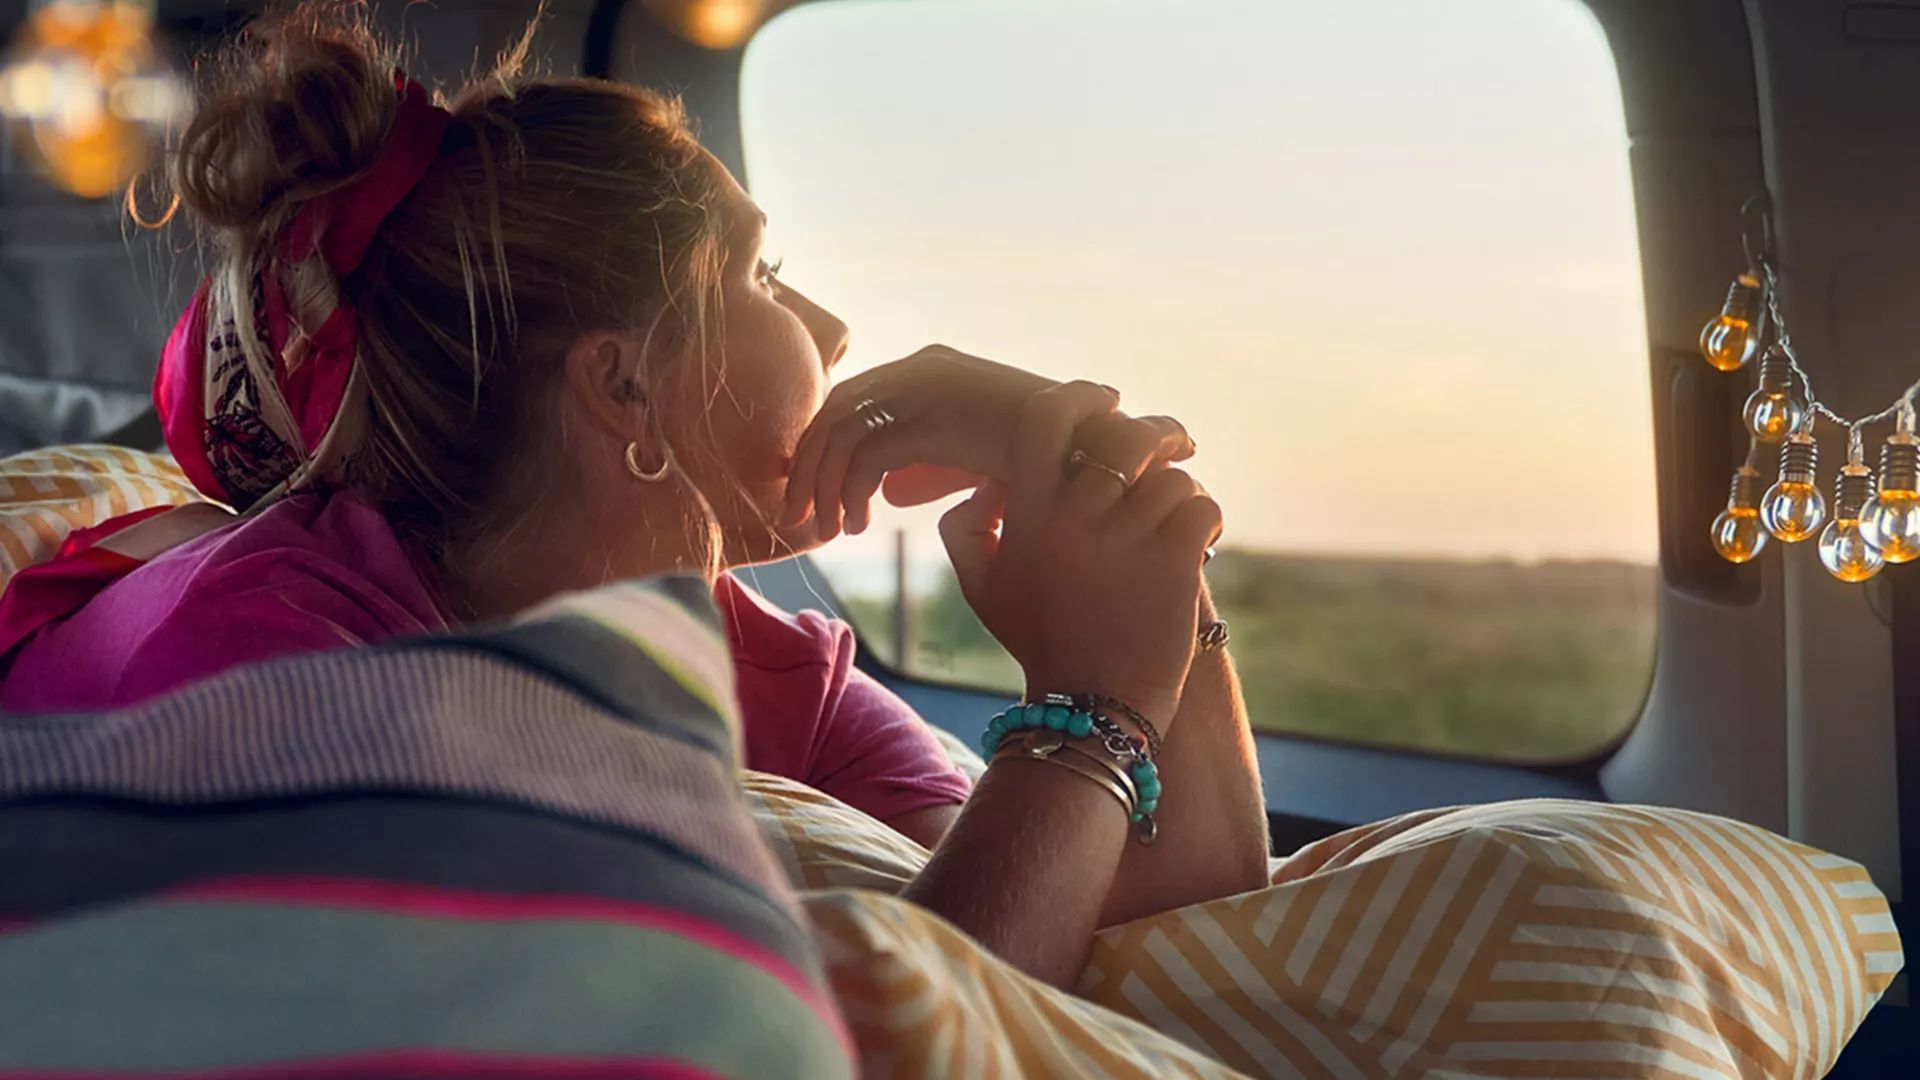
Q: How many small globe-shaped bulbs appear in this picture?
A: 6